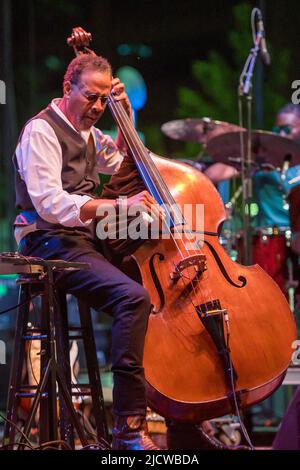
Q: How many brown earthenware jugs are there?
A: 0